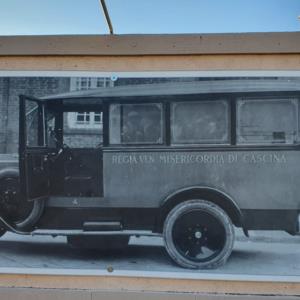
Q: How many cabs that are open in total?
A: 1